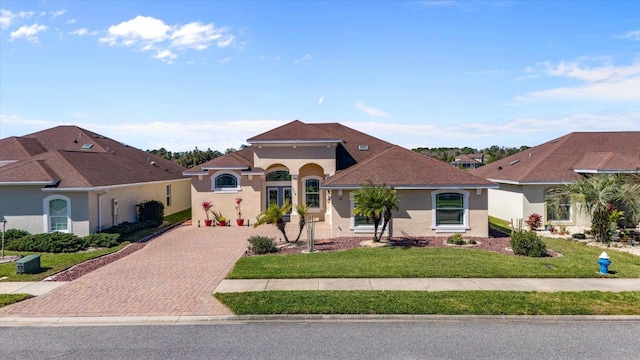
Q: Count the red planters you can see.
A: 3